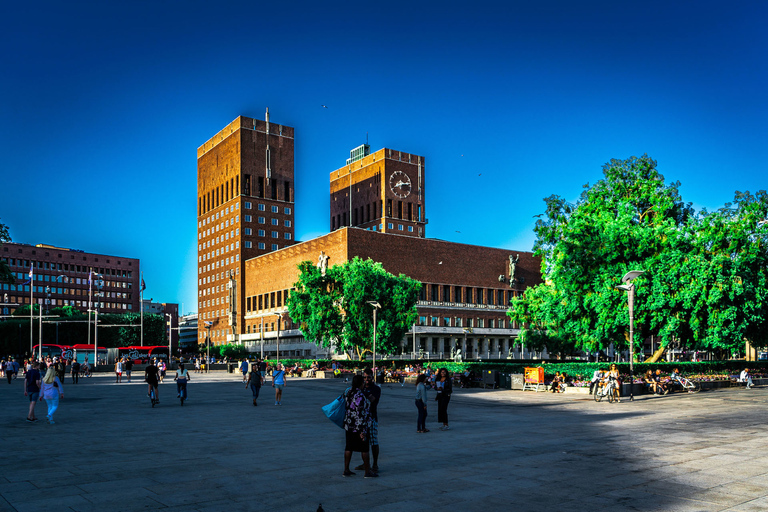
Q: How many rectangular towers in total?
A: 2